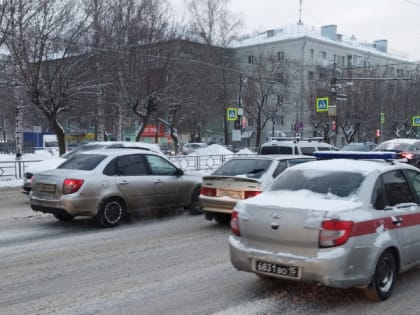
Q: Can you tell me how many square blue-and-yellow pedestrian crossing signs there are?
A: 3